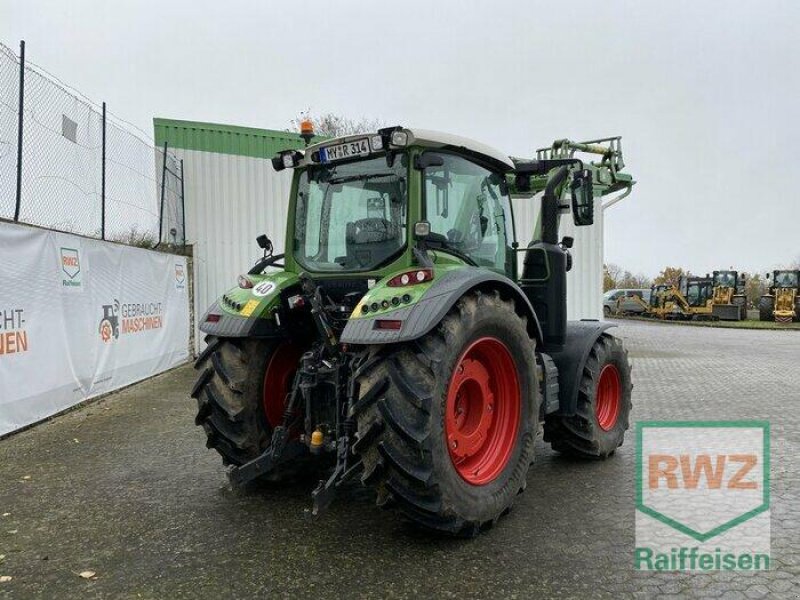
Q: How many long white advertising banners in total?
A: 1